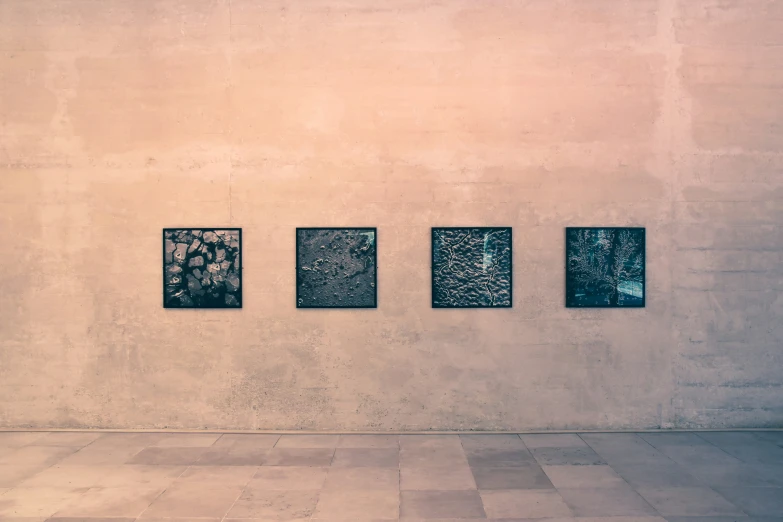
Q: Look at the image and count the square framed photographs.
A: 4